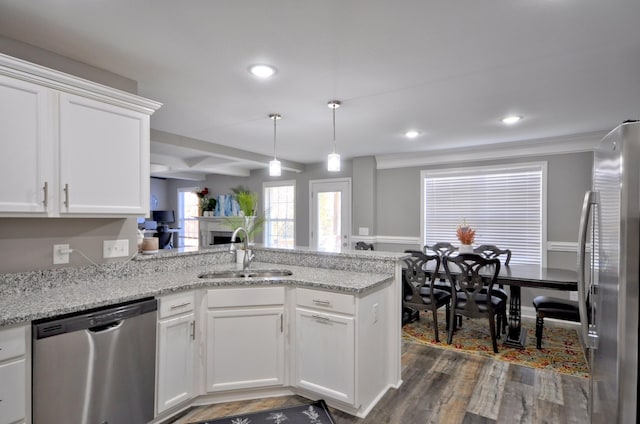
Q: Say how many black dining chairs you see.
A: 6